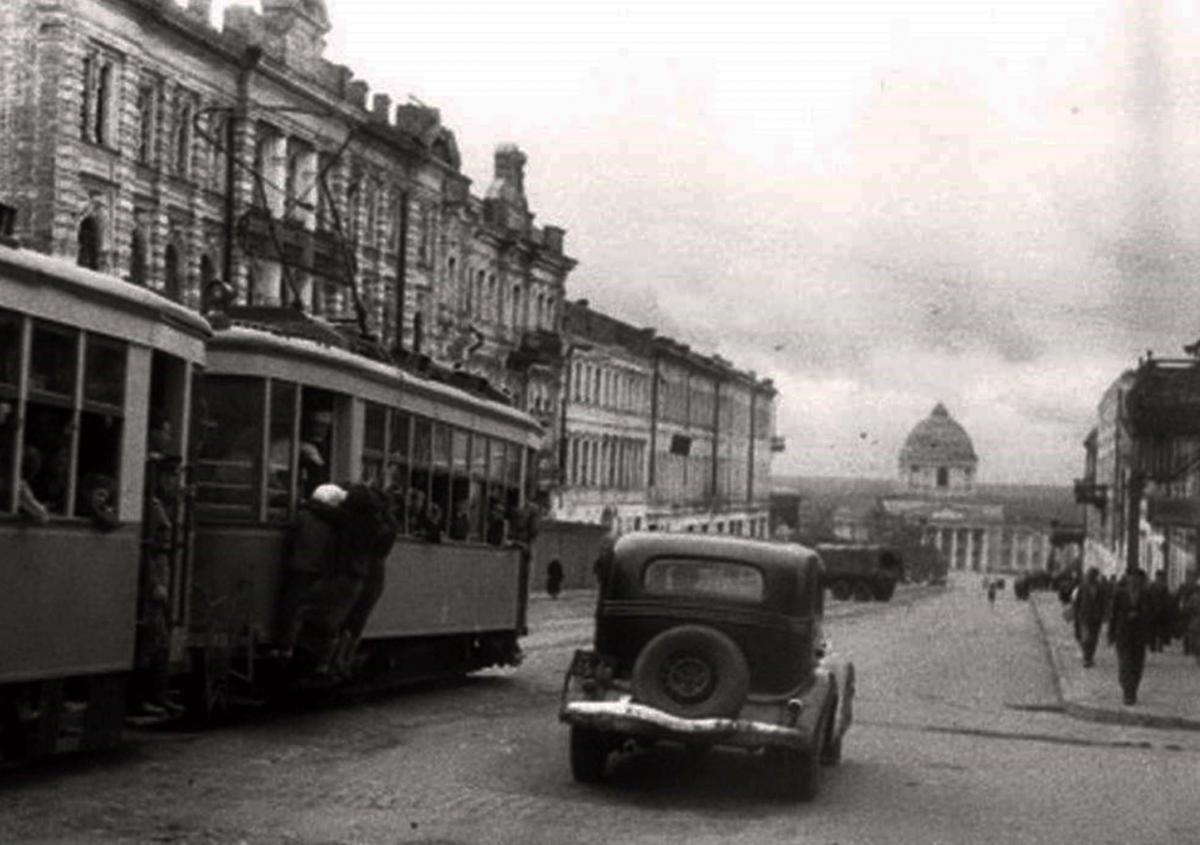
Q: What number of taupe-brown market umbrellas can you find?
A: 0